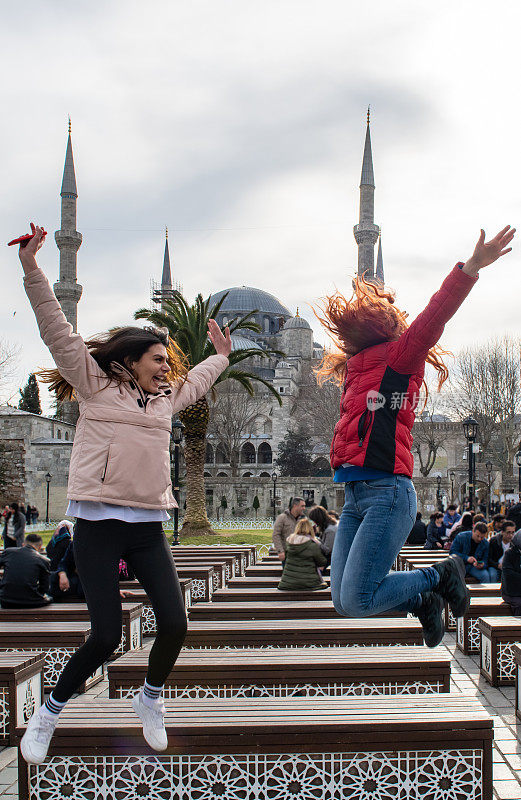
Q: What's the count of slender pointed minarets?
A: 4